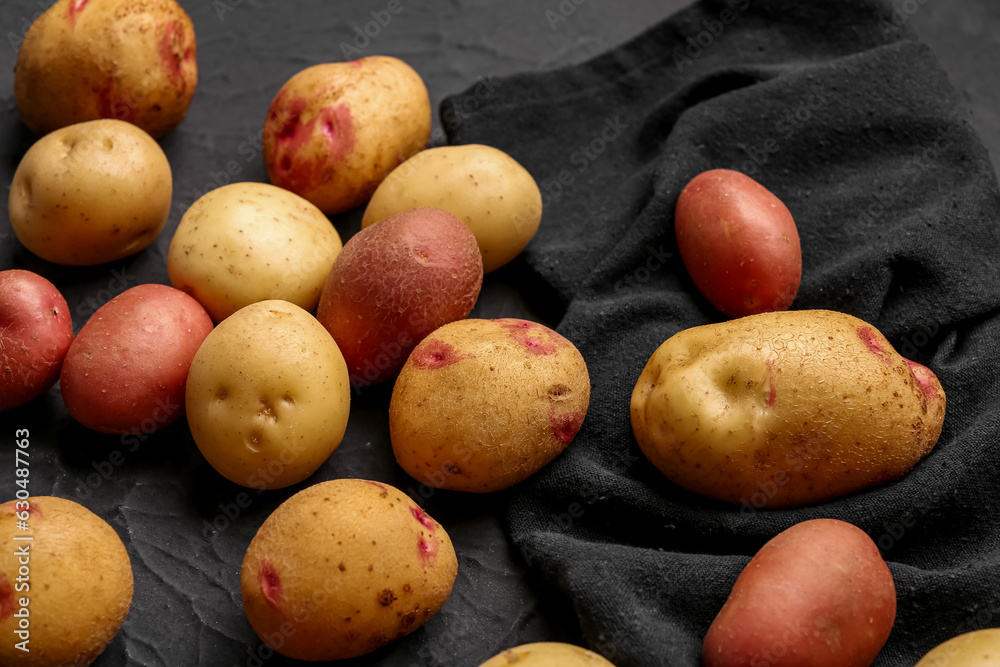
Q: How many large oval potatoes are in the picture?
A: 1